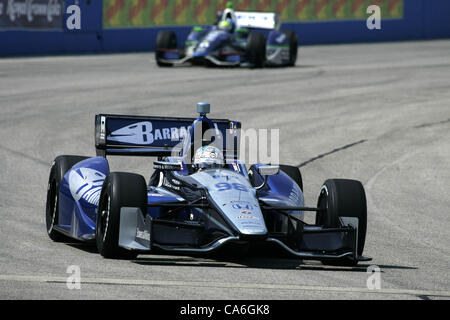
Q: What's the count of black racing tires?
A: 7